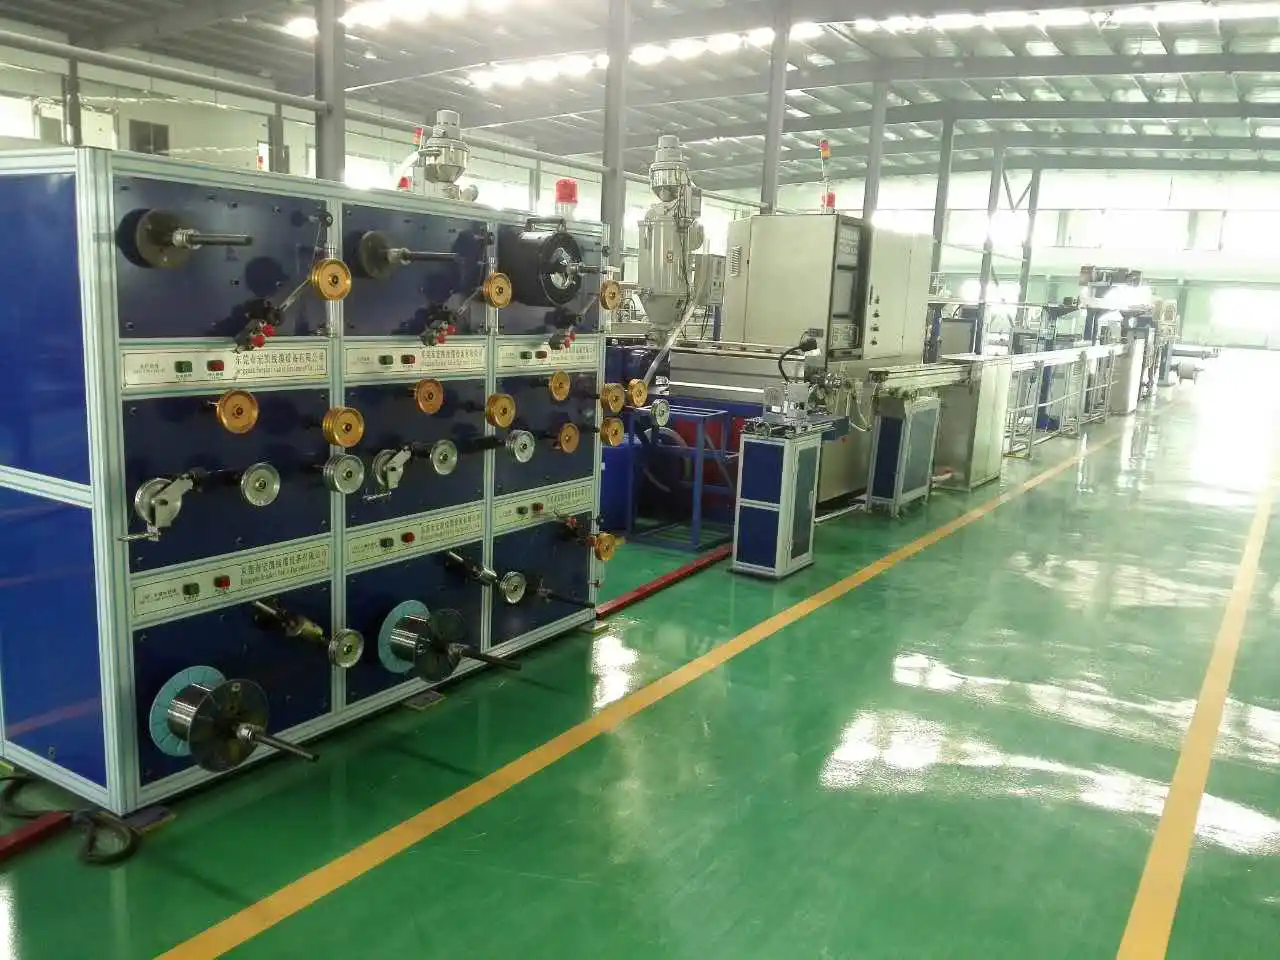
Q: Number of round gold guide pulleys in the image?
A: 13